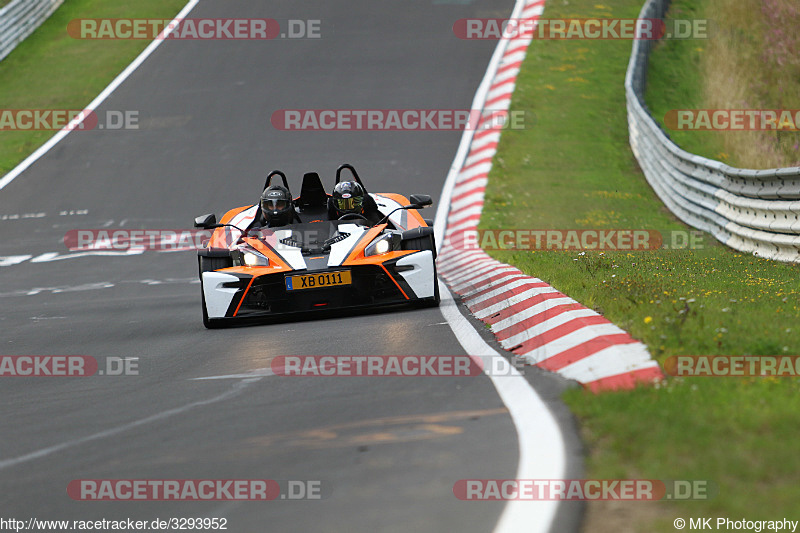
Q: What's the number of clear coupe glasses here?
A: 0